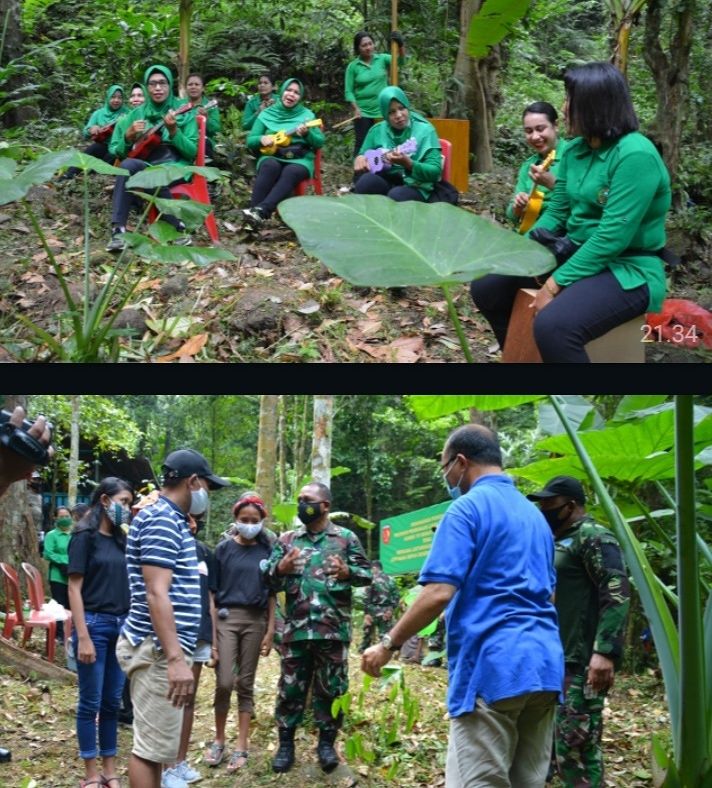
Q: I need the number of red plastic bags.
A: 1